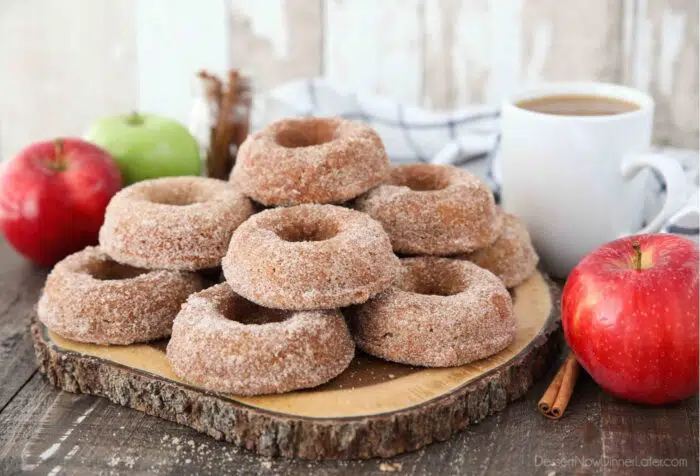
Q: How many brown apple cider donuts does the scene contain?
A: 8